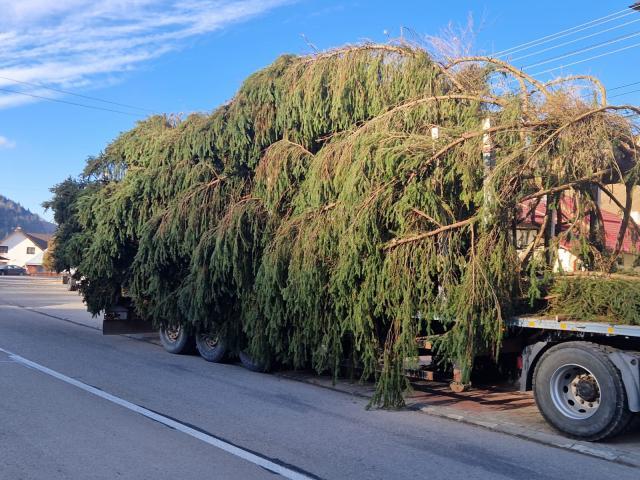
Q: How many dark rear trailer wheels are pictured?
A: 3